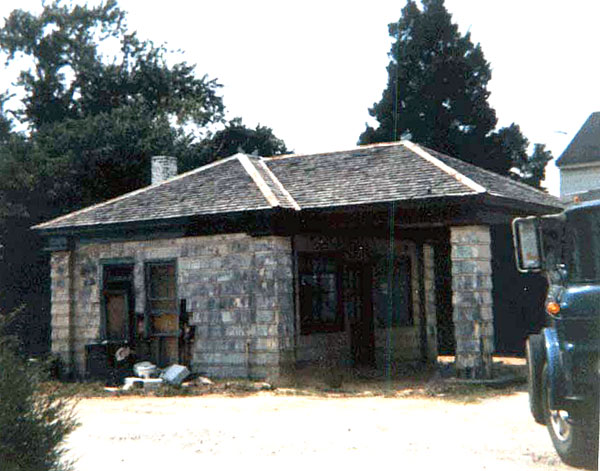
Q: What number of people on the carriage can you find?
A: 0